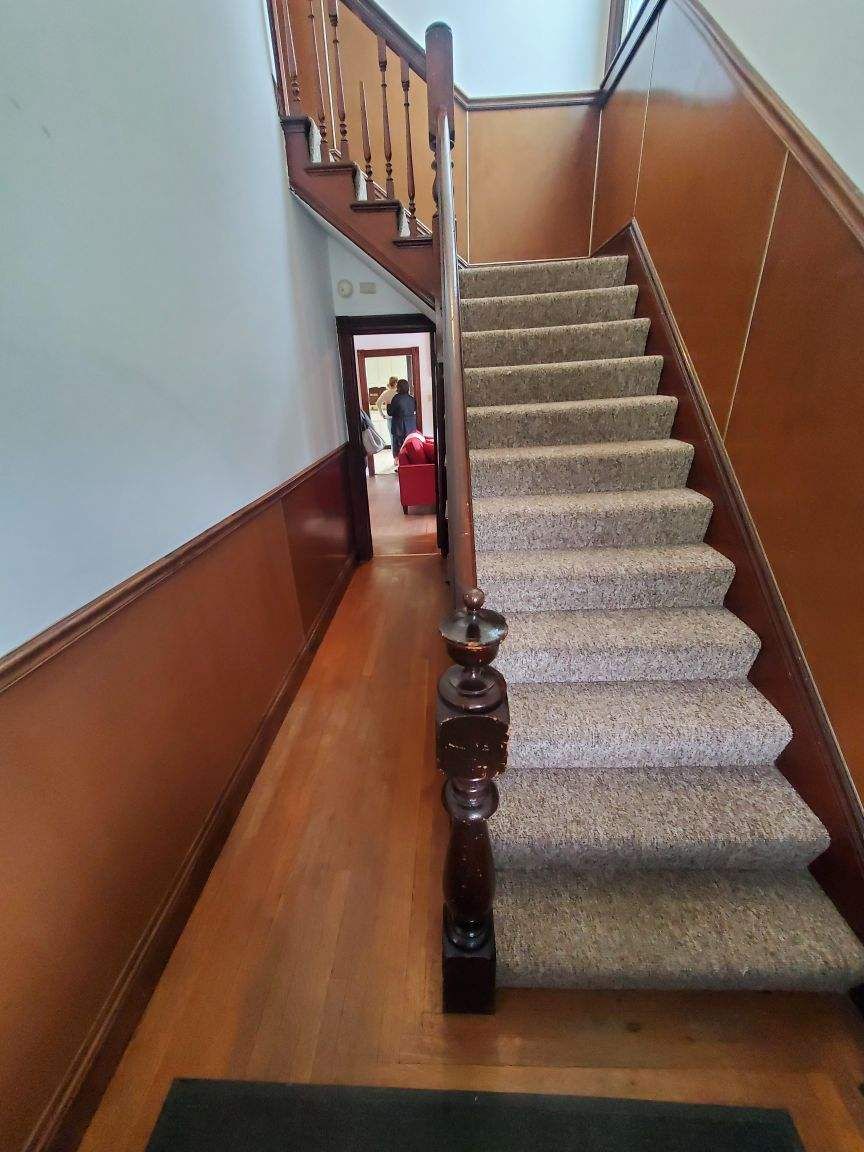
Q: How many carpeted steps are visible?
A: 12